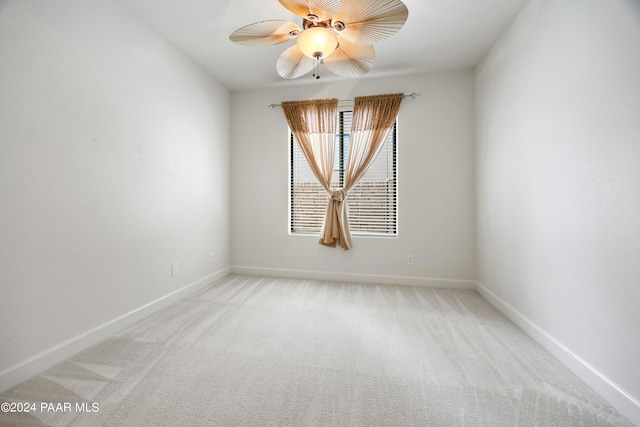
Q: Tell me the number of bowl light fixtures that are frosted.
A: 1